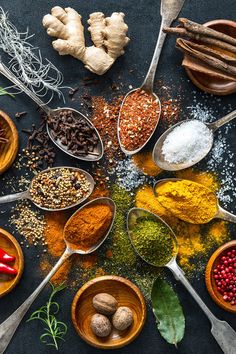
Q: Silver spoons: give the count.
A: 7